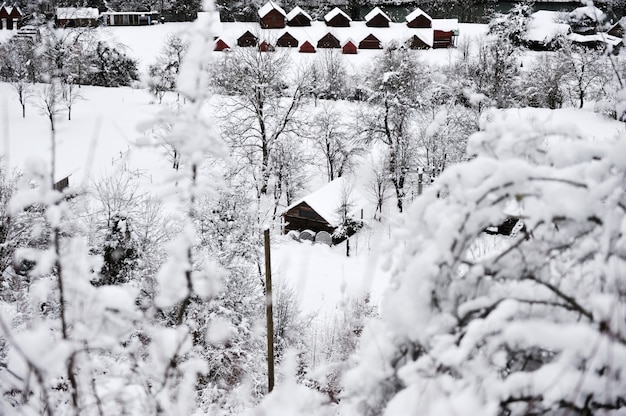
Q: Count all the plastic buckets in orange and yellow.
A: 0